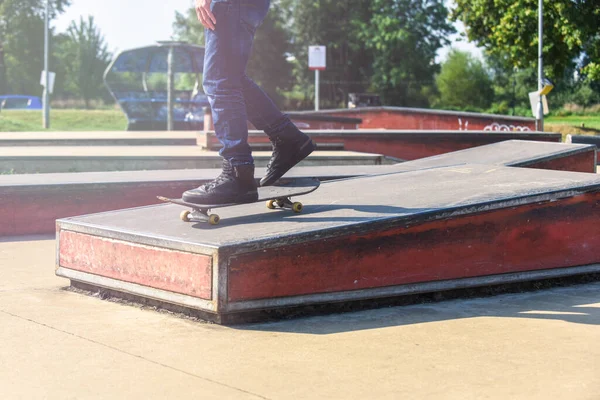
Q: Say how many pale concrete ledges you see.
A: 2